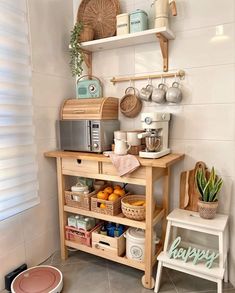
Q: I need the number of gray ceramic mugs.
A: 3